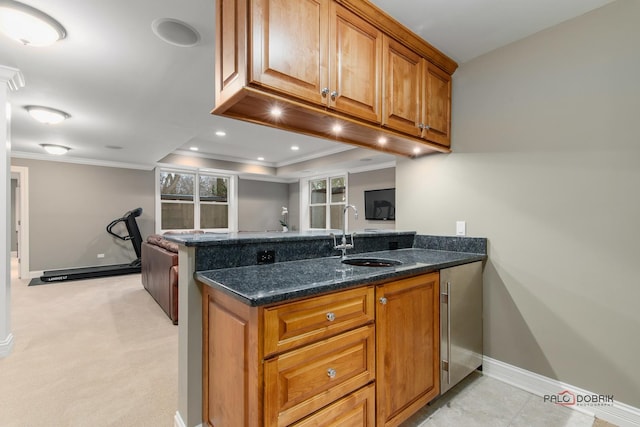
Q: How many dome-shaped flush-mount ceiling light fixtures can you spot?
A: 3